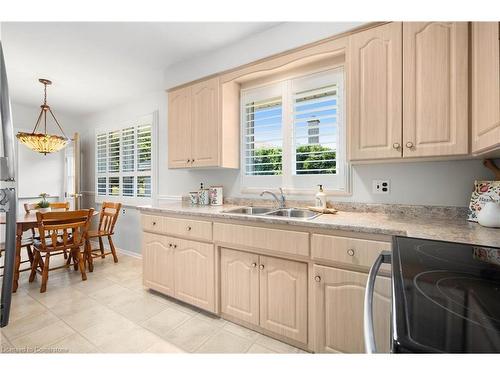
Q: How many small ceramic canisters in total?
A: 3